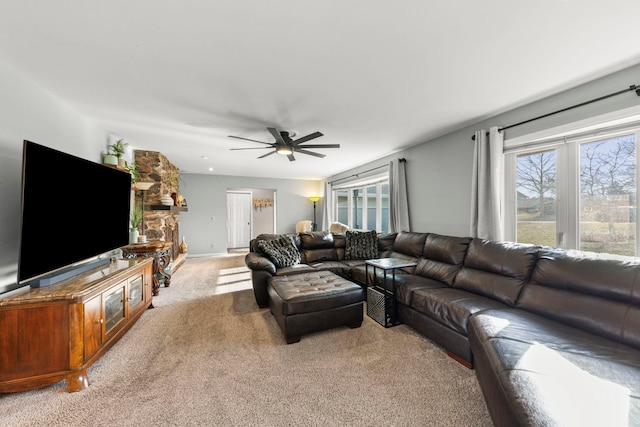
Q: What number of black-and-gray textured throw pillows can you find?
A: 2